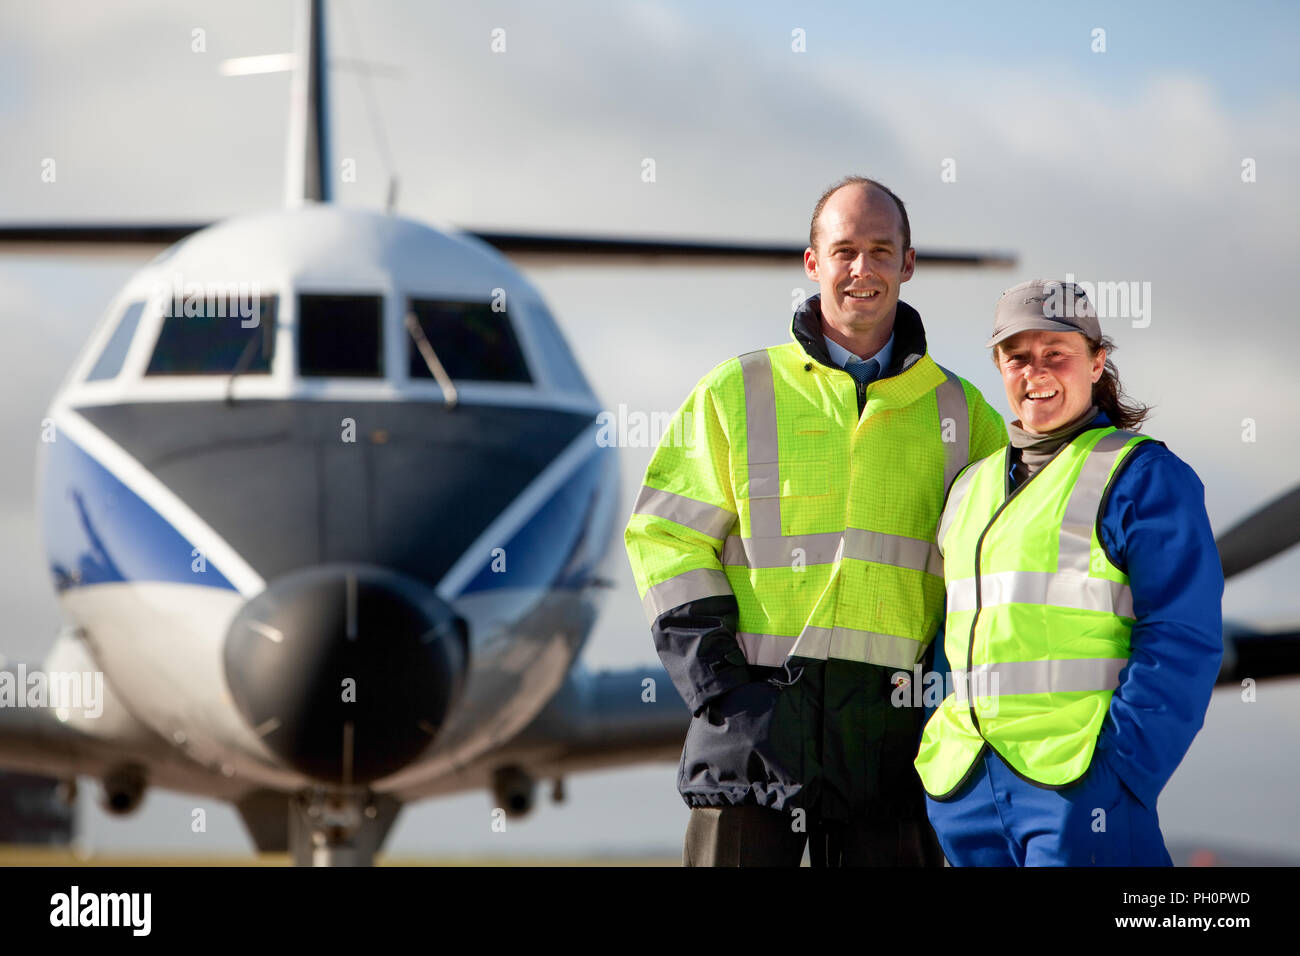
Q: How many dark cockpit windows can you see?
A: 3